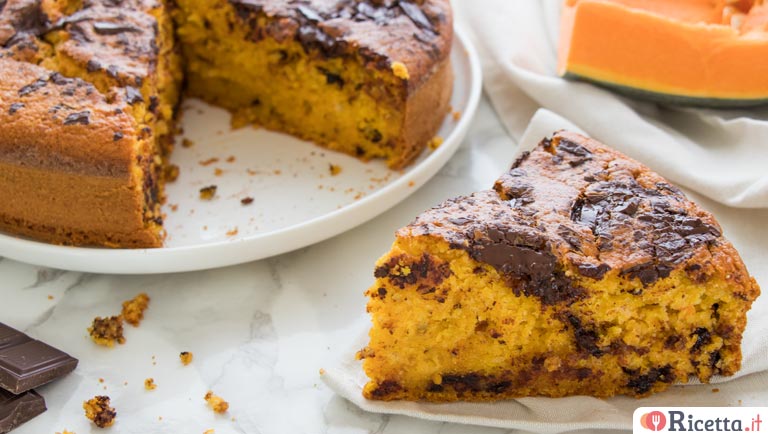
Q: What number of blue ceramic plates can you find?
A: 0